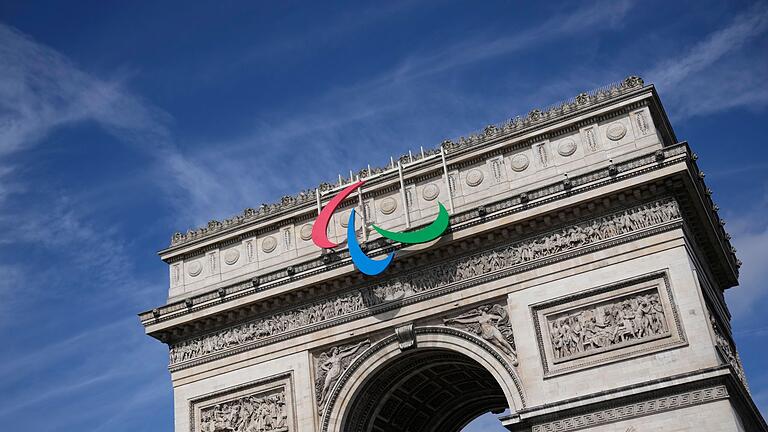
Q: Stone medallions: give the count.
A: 11